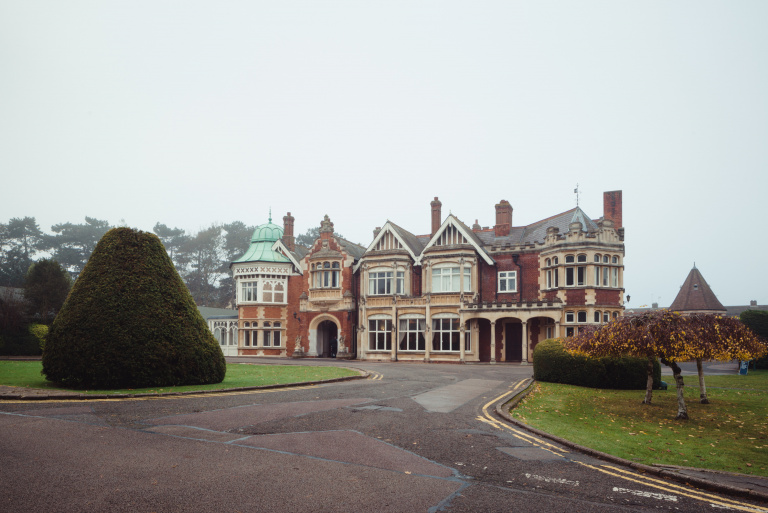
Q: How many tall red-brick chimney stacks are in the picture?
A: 4